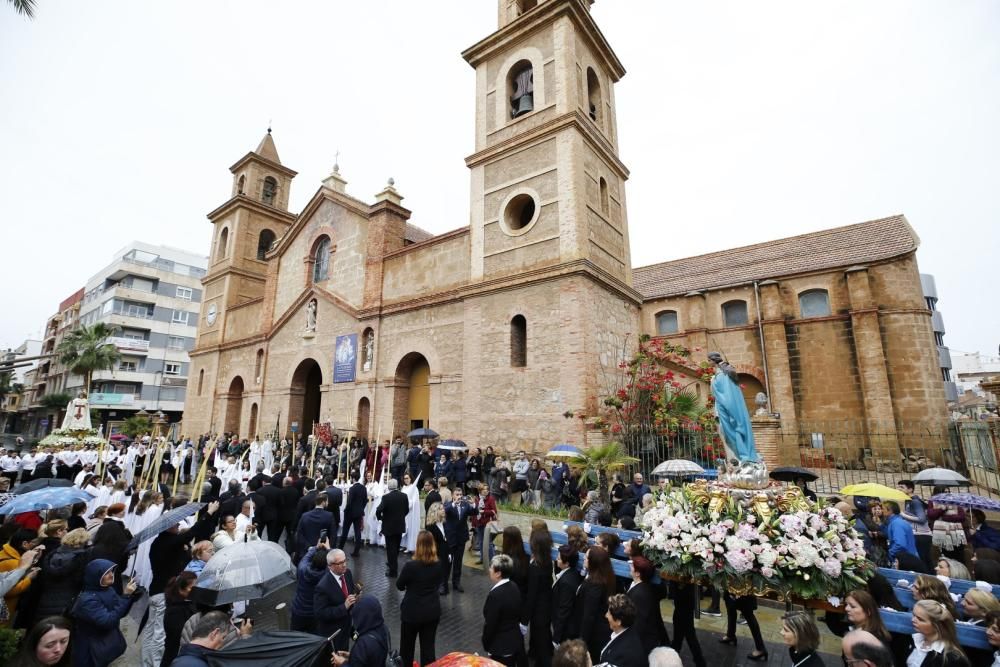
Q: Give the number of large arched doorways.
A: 3